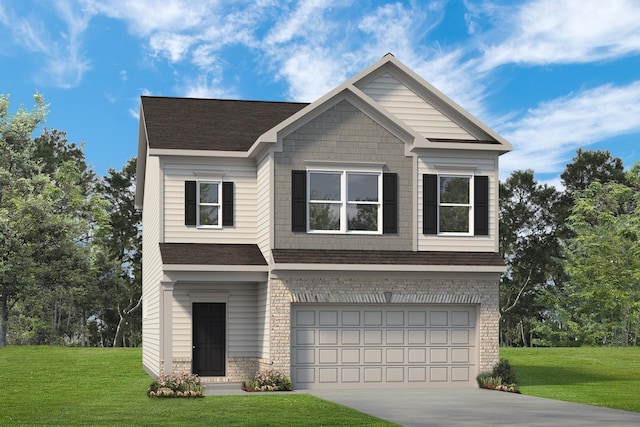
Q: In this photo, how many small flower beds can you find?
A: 3